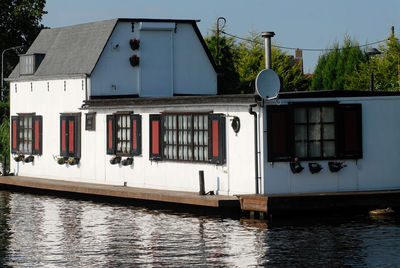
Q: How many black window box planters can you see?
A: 9